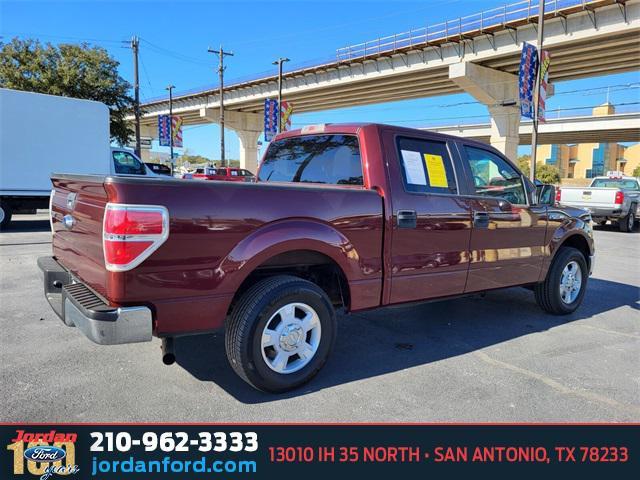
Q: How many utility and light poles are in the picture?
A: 5